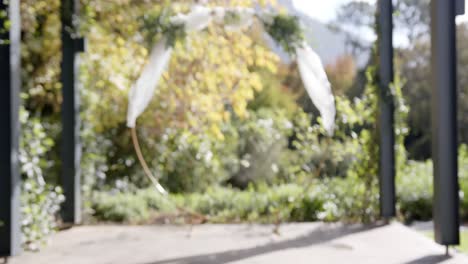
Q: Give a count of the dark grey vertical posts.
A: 4